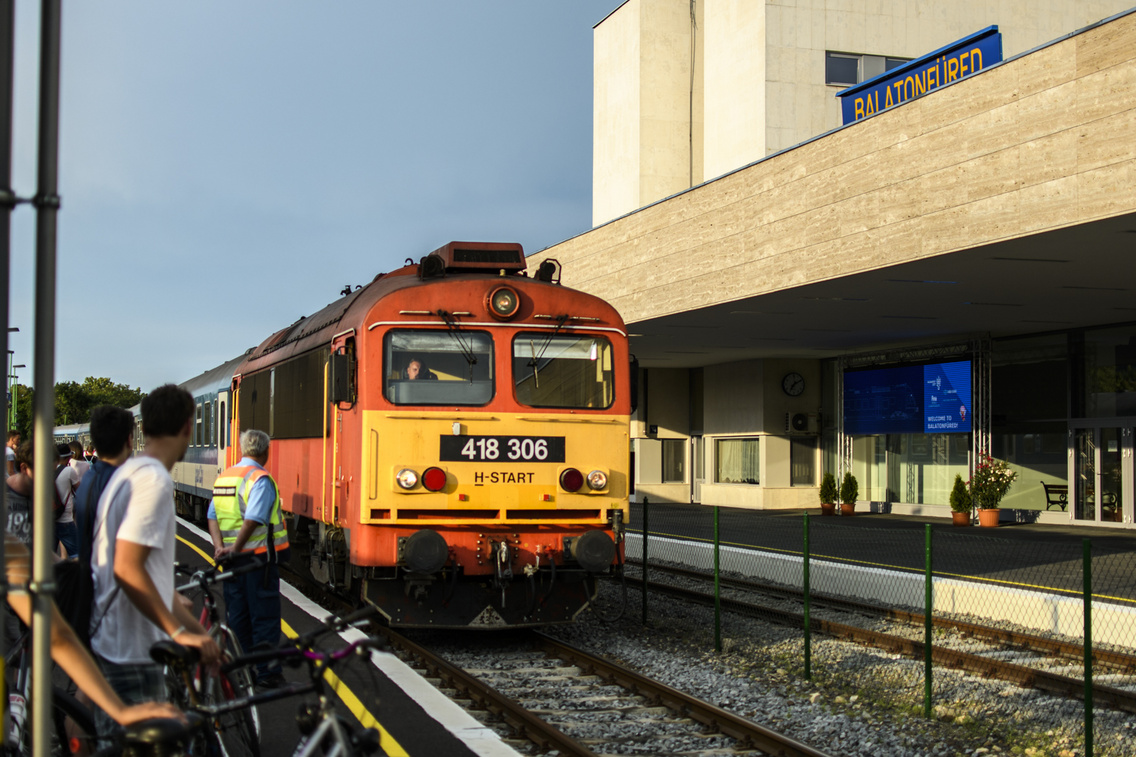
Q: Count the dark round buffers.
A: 2